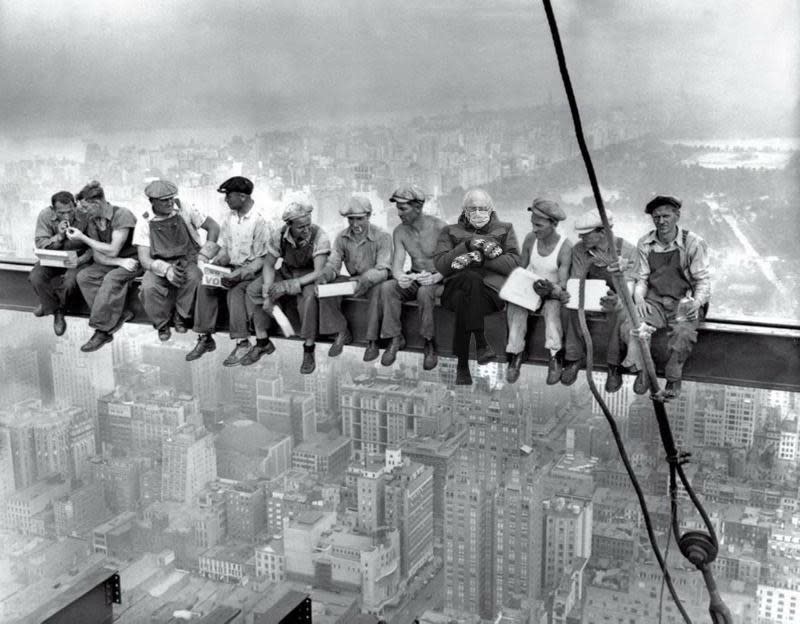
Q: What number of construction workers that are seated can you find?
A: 10